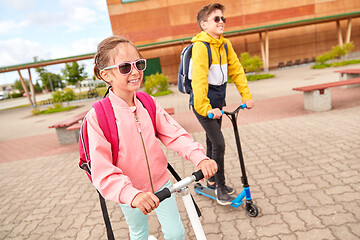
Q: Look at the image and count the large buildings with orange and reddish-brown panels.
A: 1